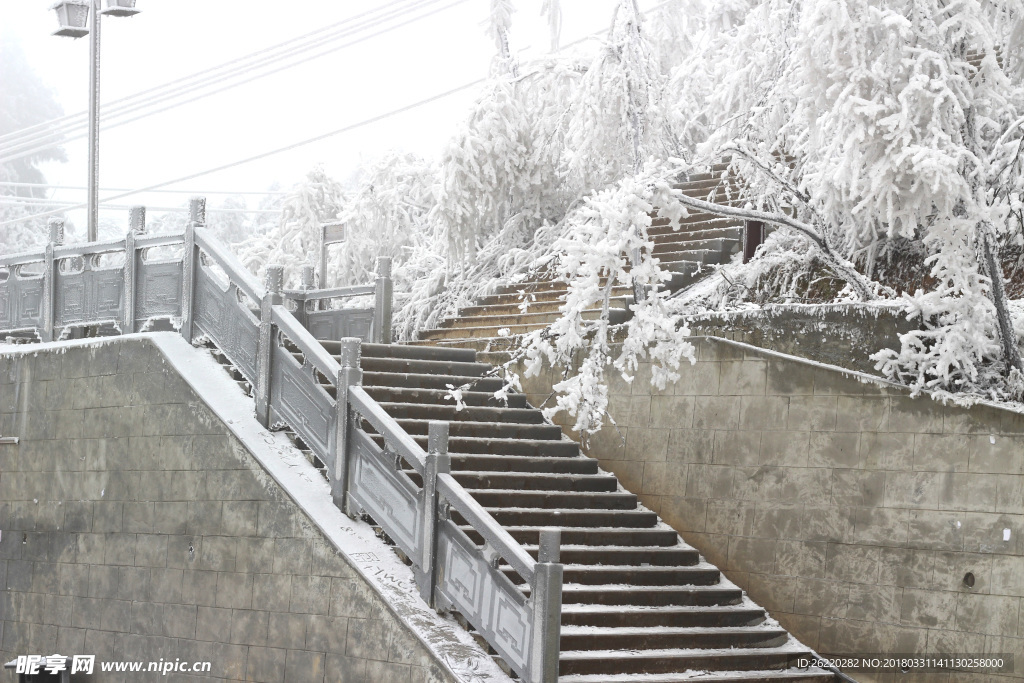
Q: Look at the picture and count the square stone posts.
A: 9